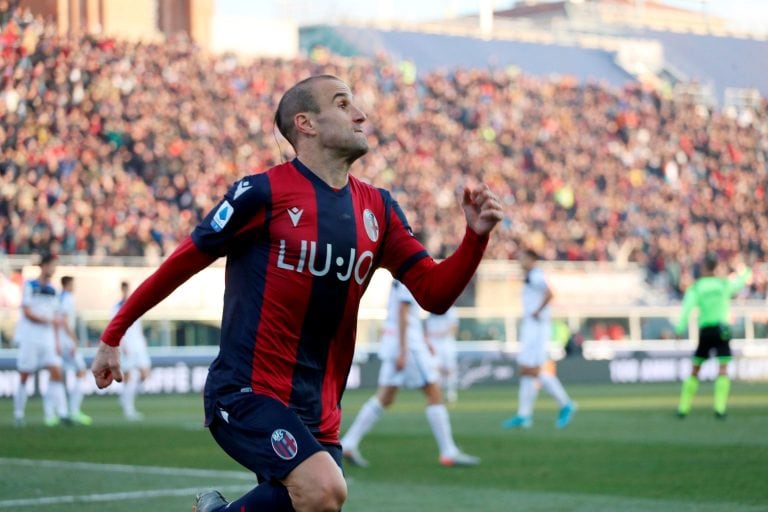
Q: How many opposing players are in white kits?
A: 6